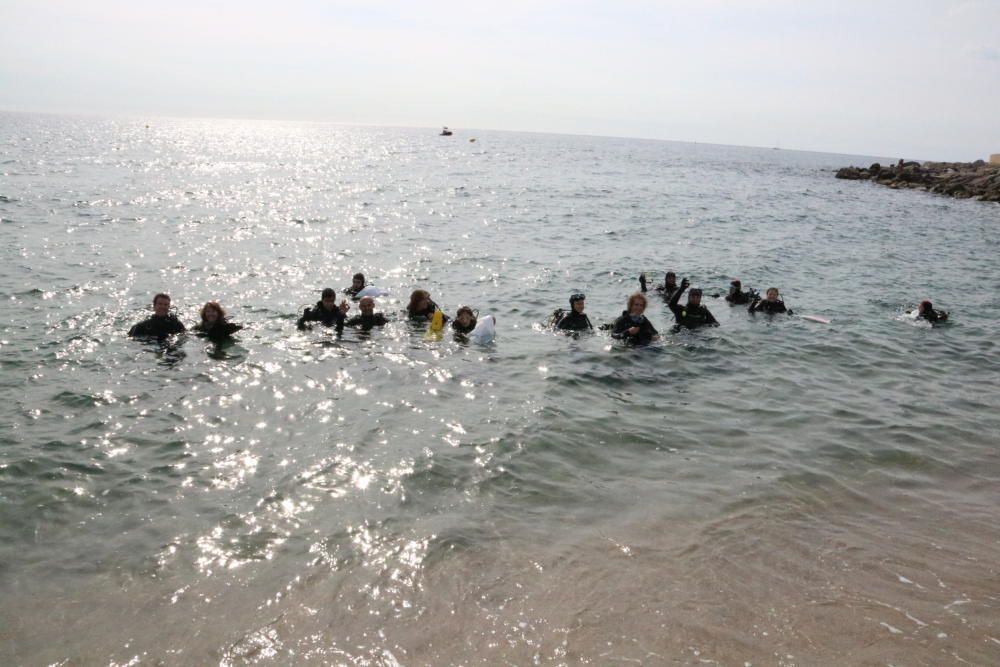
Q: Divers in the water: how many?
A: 14